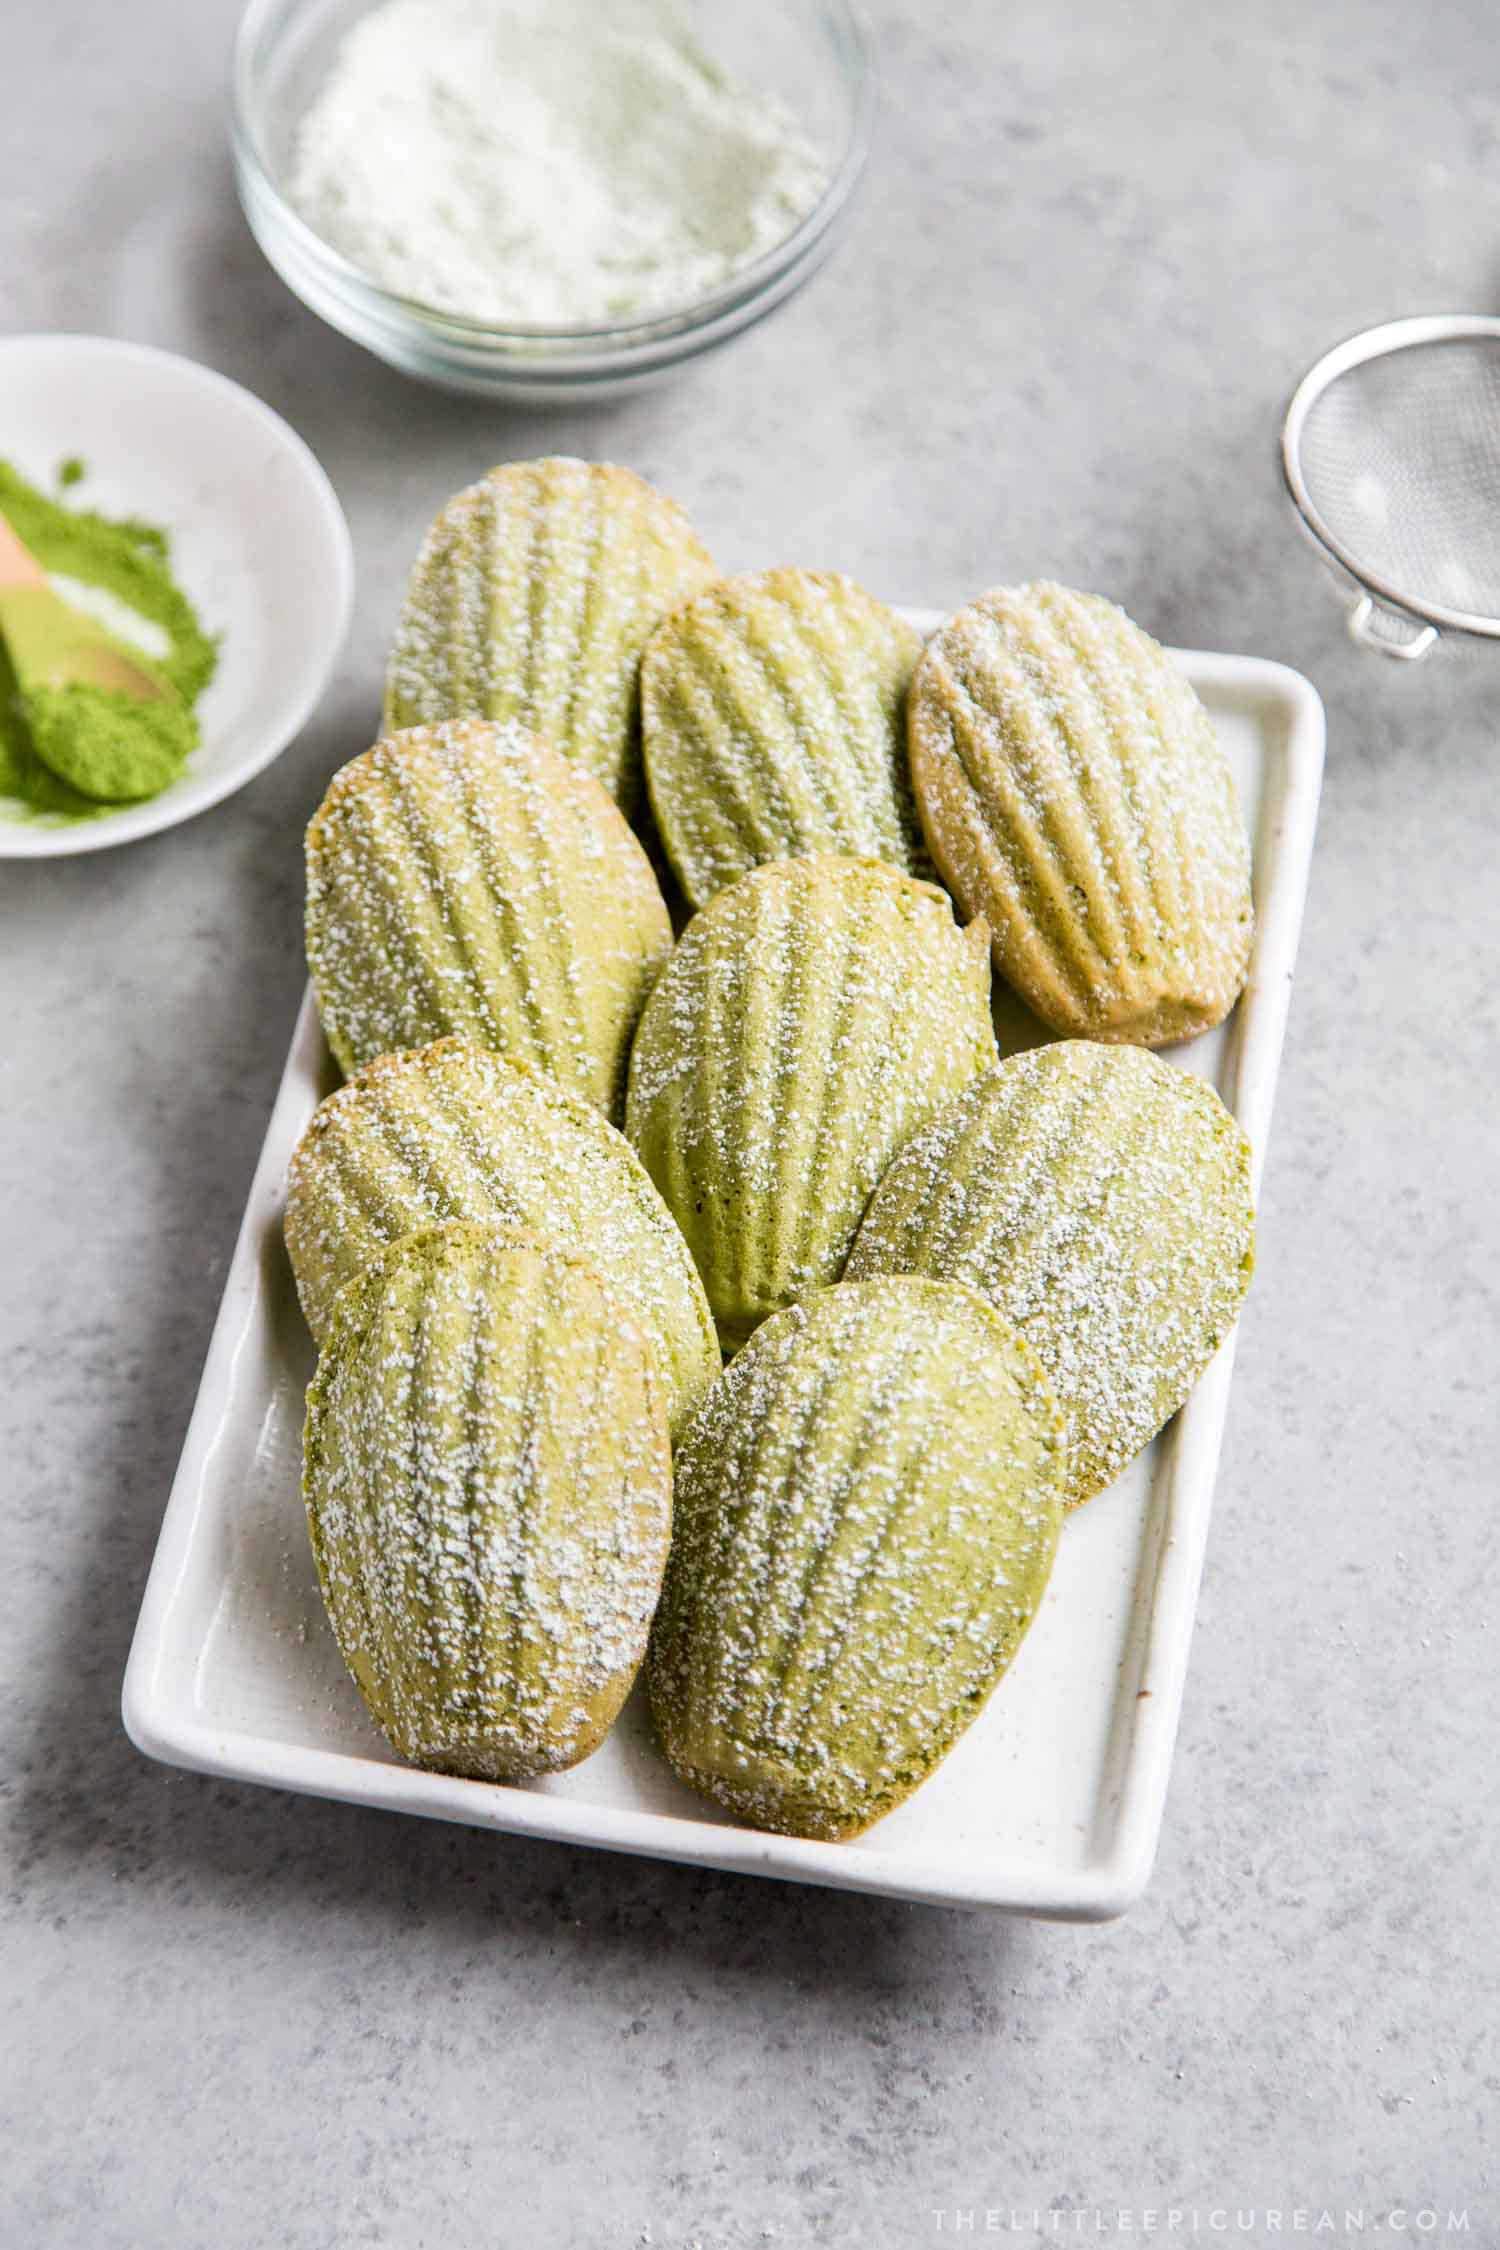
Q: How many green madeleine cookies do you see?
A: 9